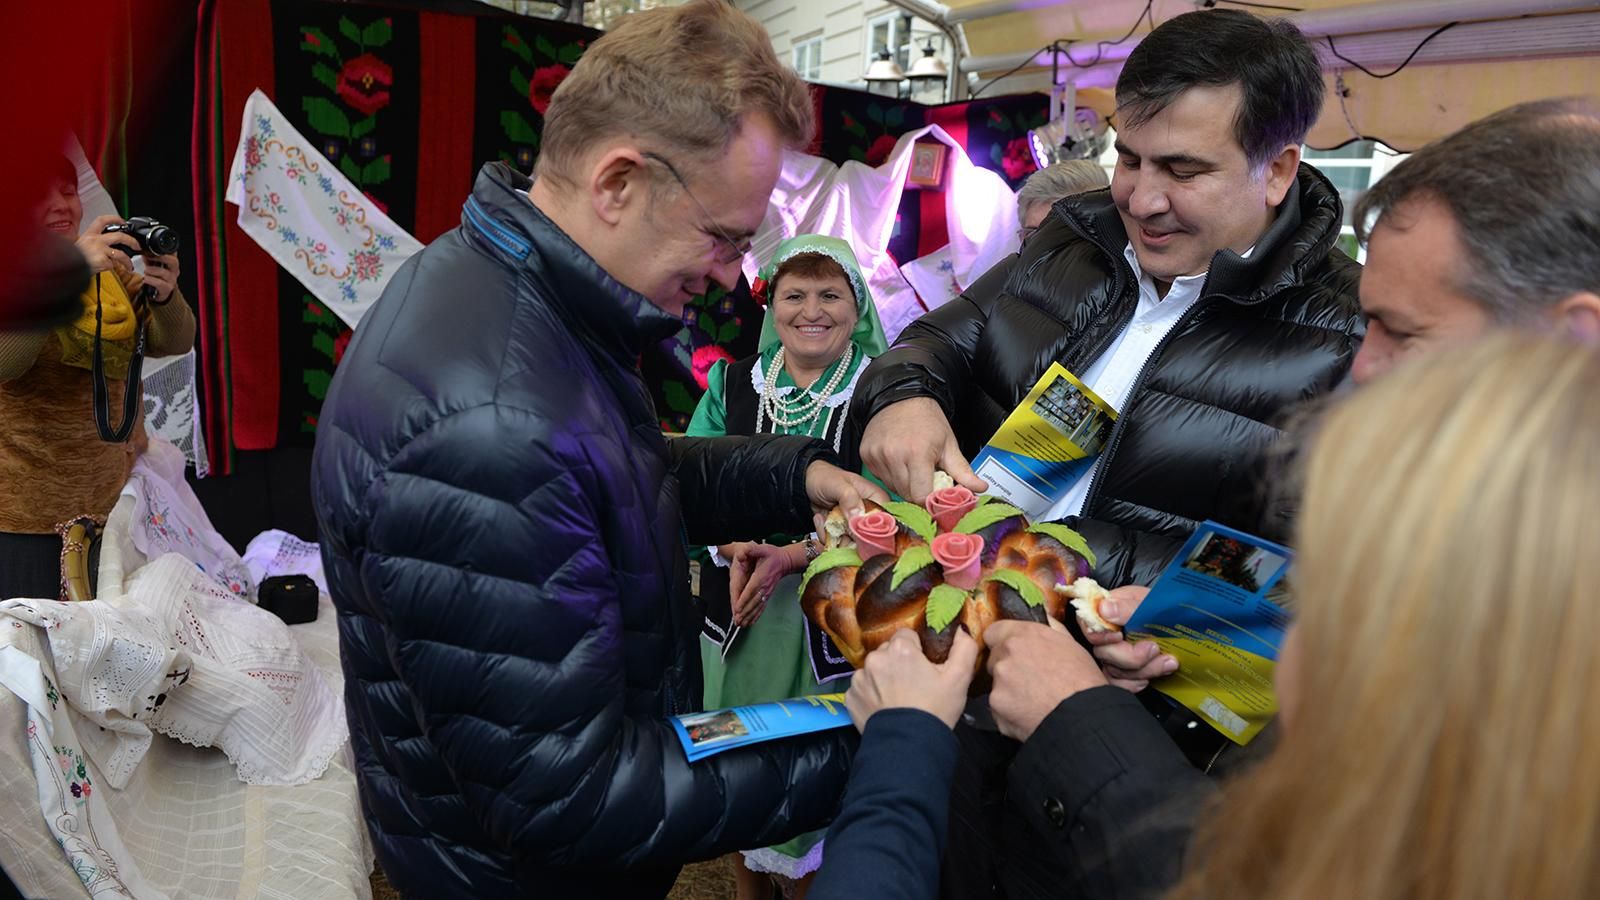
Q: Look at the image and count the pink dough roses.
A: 3